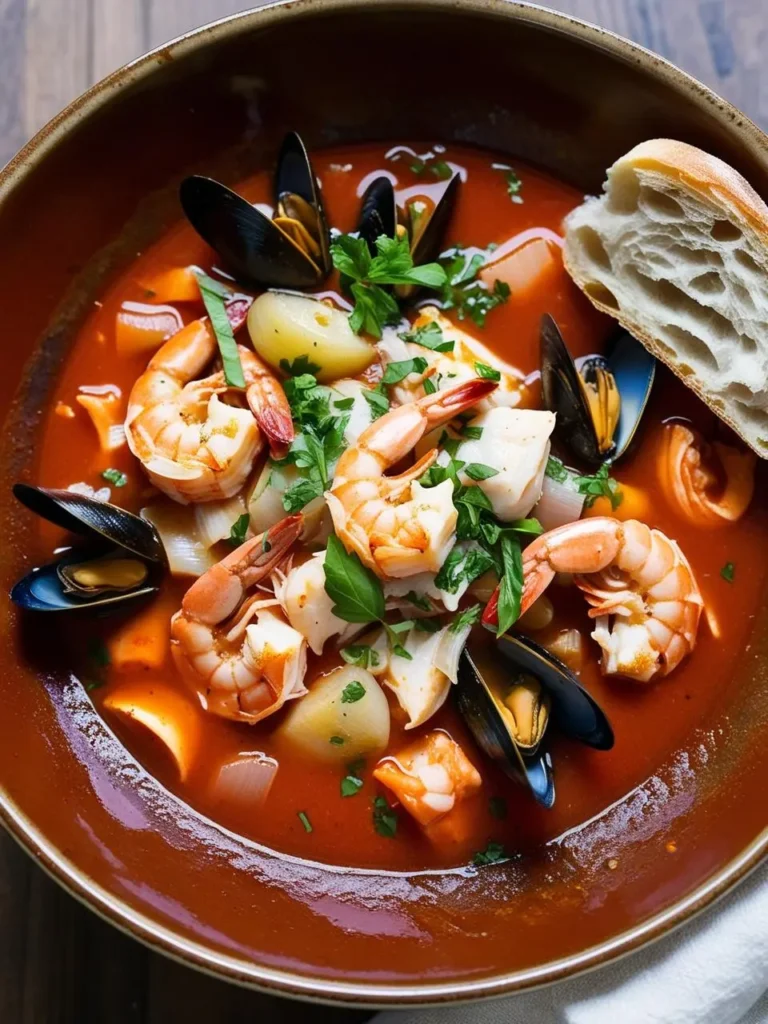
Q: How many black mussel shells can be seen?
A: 5